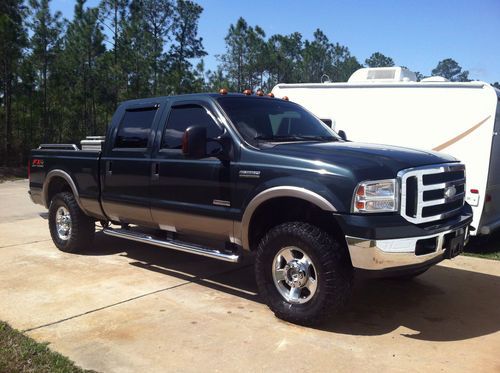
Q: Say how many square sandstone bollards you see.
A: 0